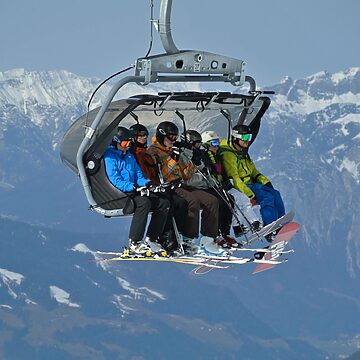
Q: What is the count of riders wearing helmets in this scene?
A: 6